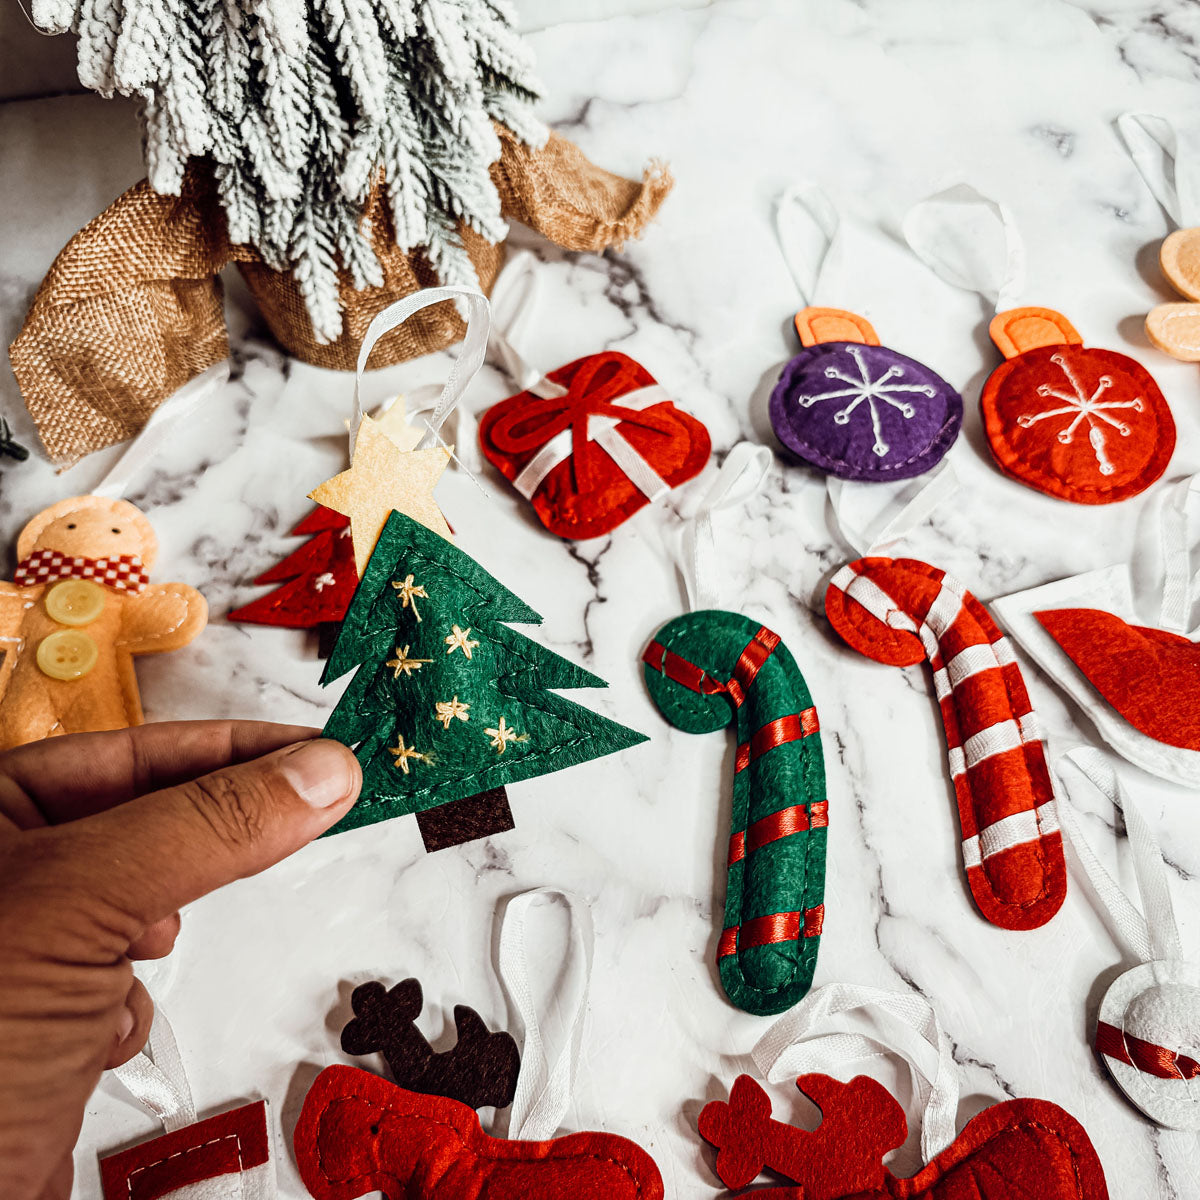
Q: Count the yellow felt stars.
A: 2